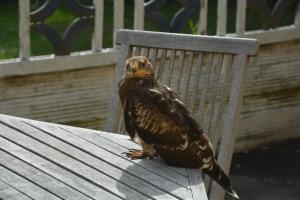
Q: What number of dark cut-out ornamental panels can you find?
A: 3